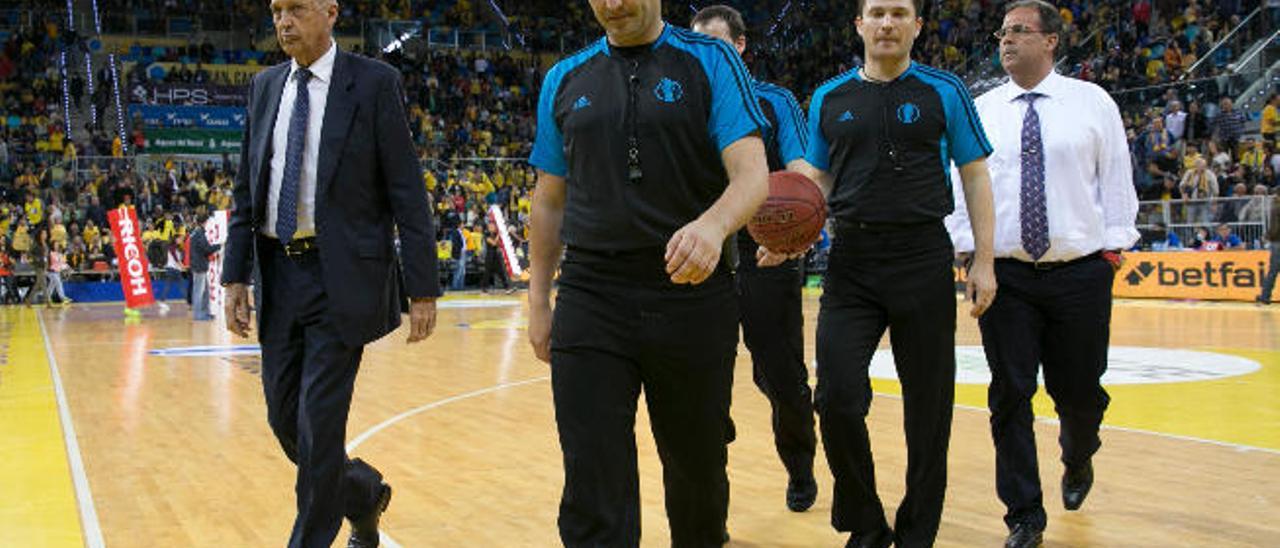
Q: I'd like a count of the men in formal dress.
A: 2